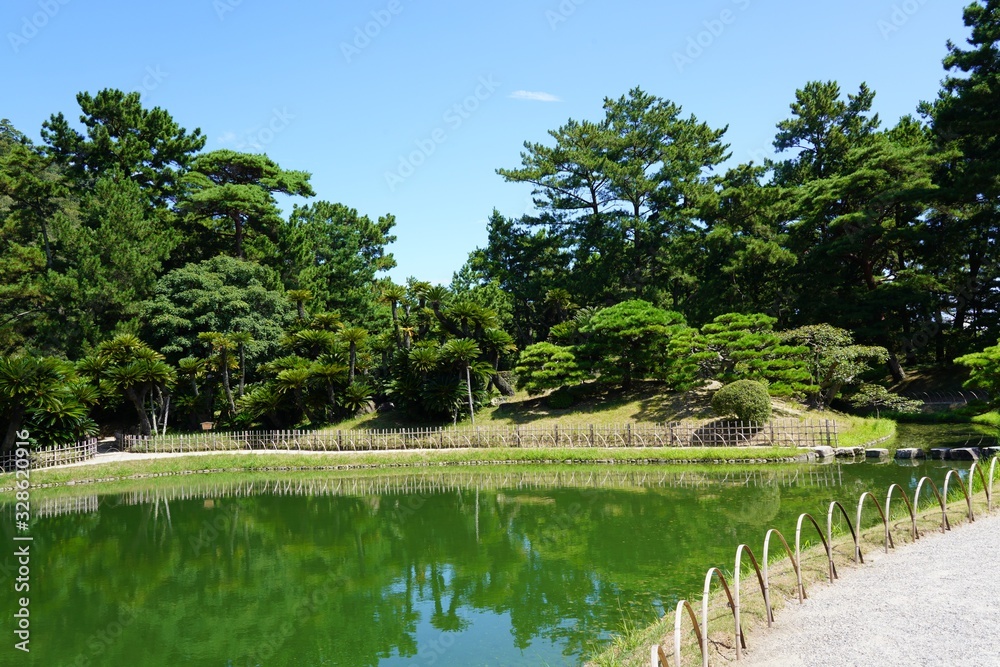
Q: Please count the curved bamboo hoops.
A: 13